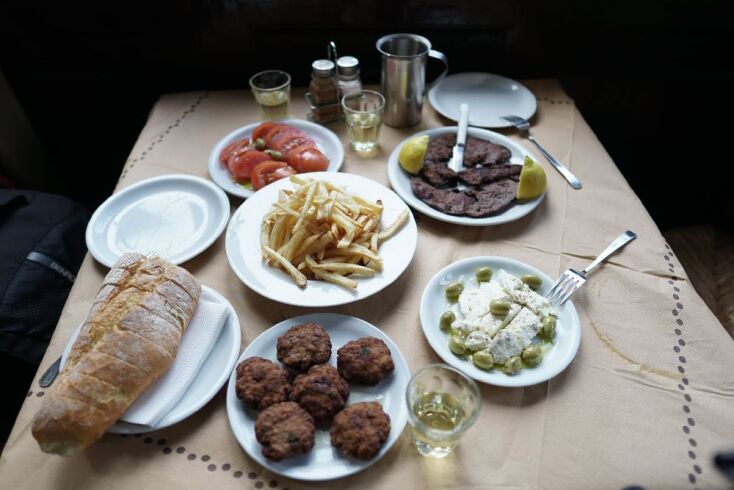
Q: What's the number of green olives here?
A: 12